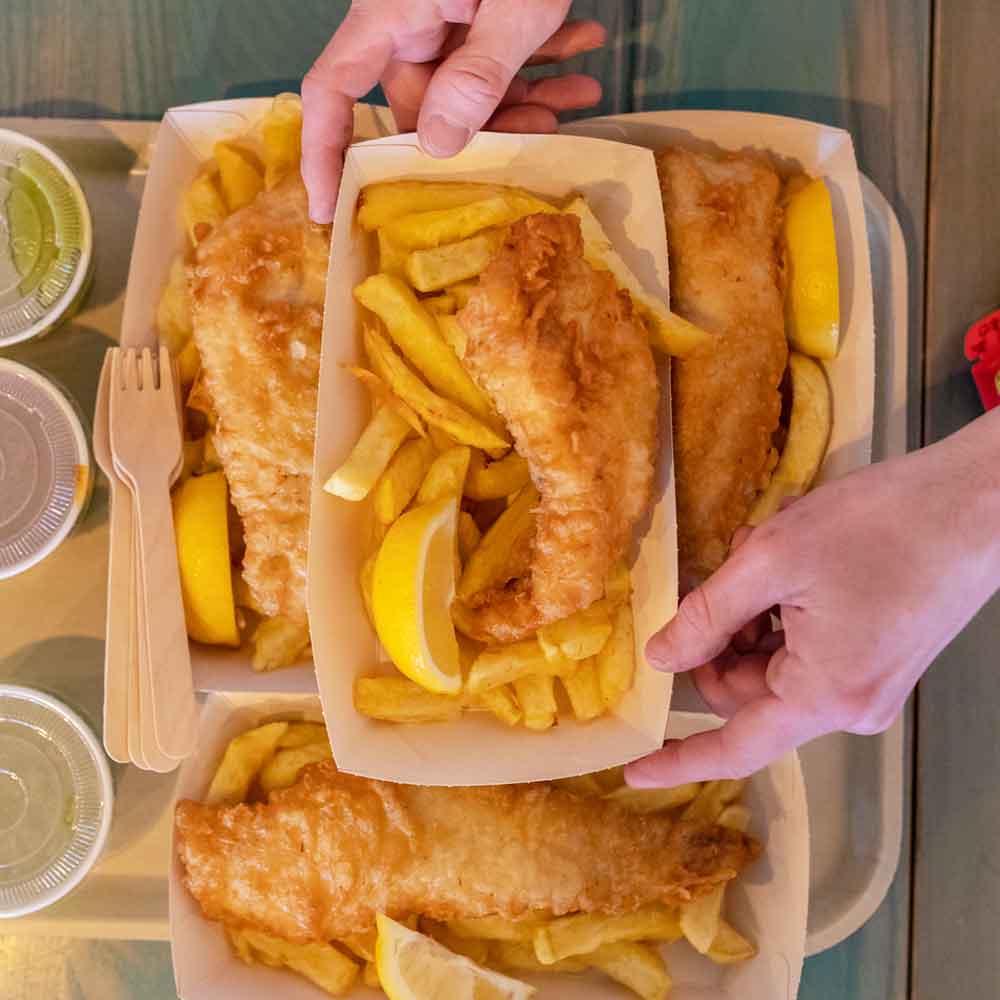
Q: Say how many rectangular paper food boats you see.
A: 4